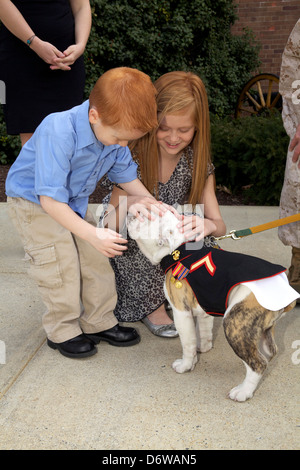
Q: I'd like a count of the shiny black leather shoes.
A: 2